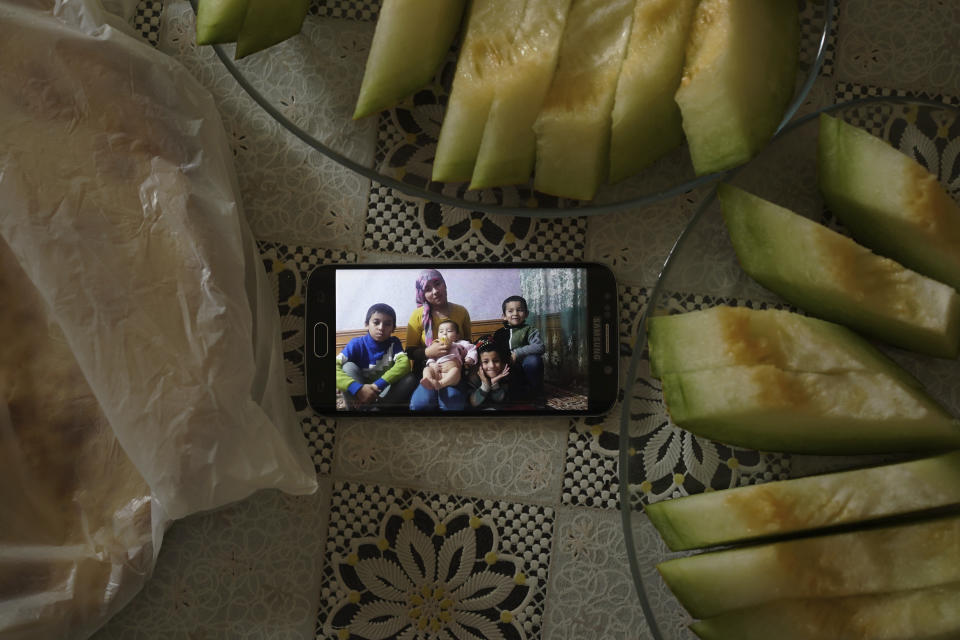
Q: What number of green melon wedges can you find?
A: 15